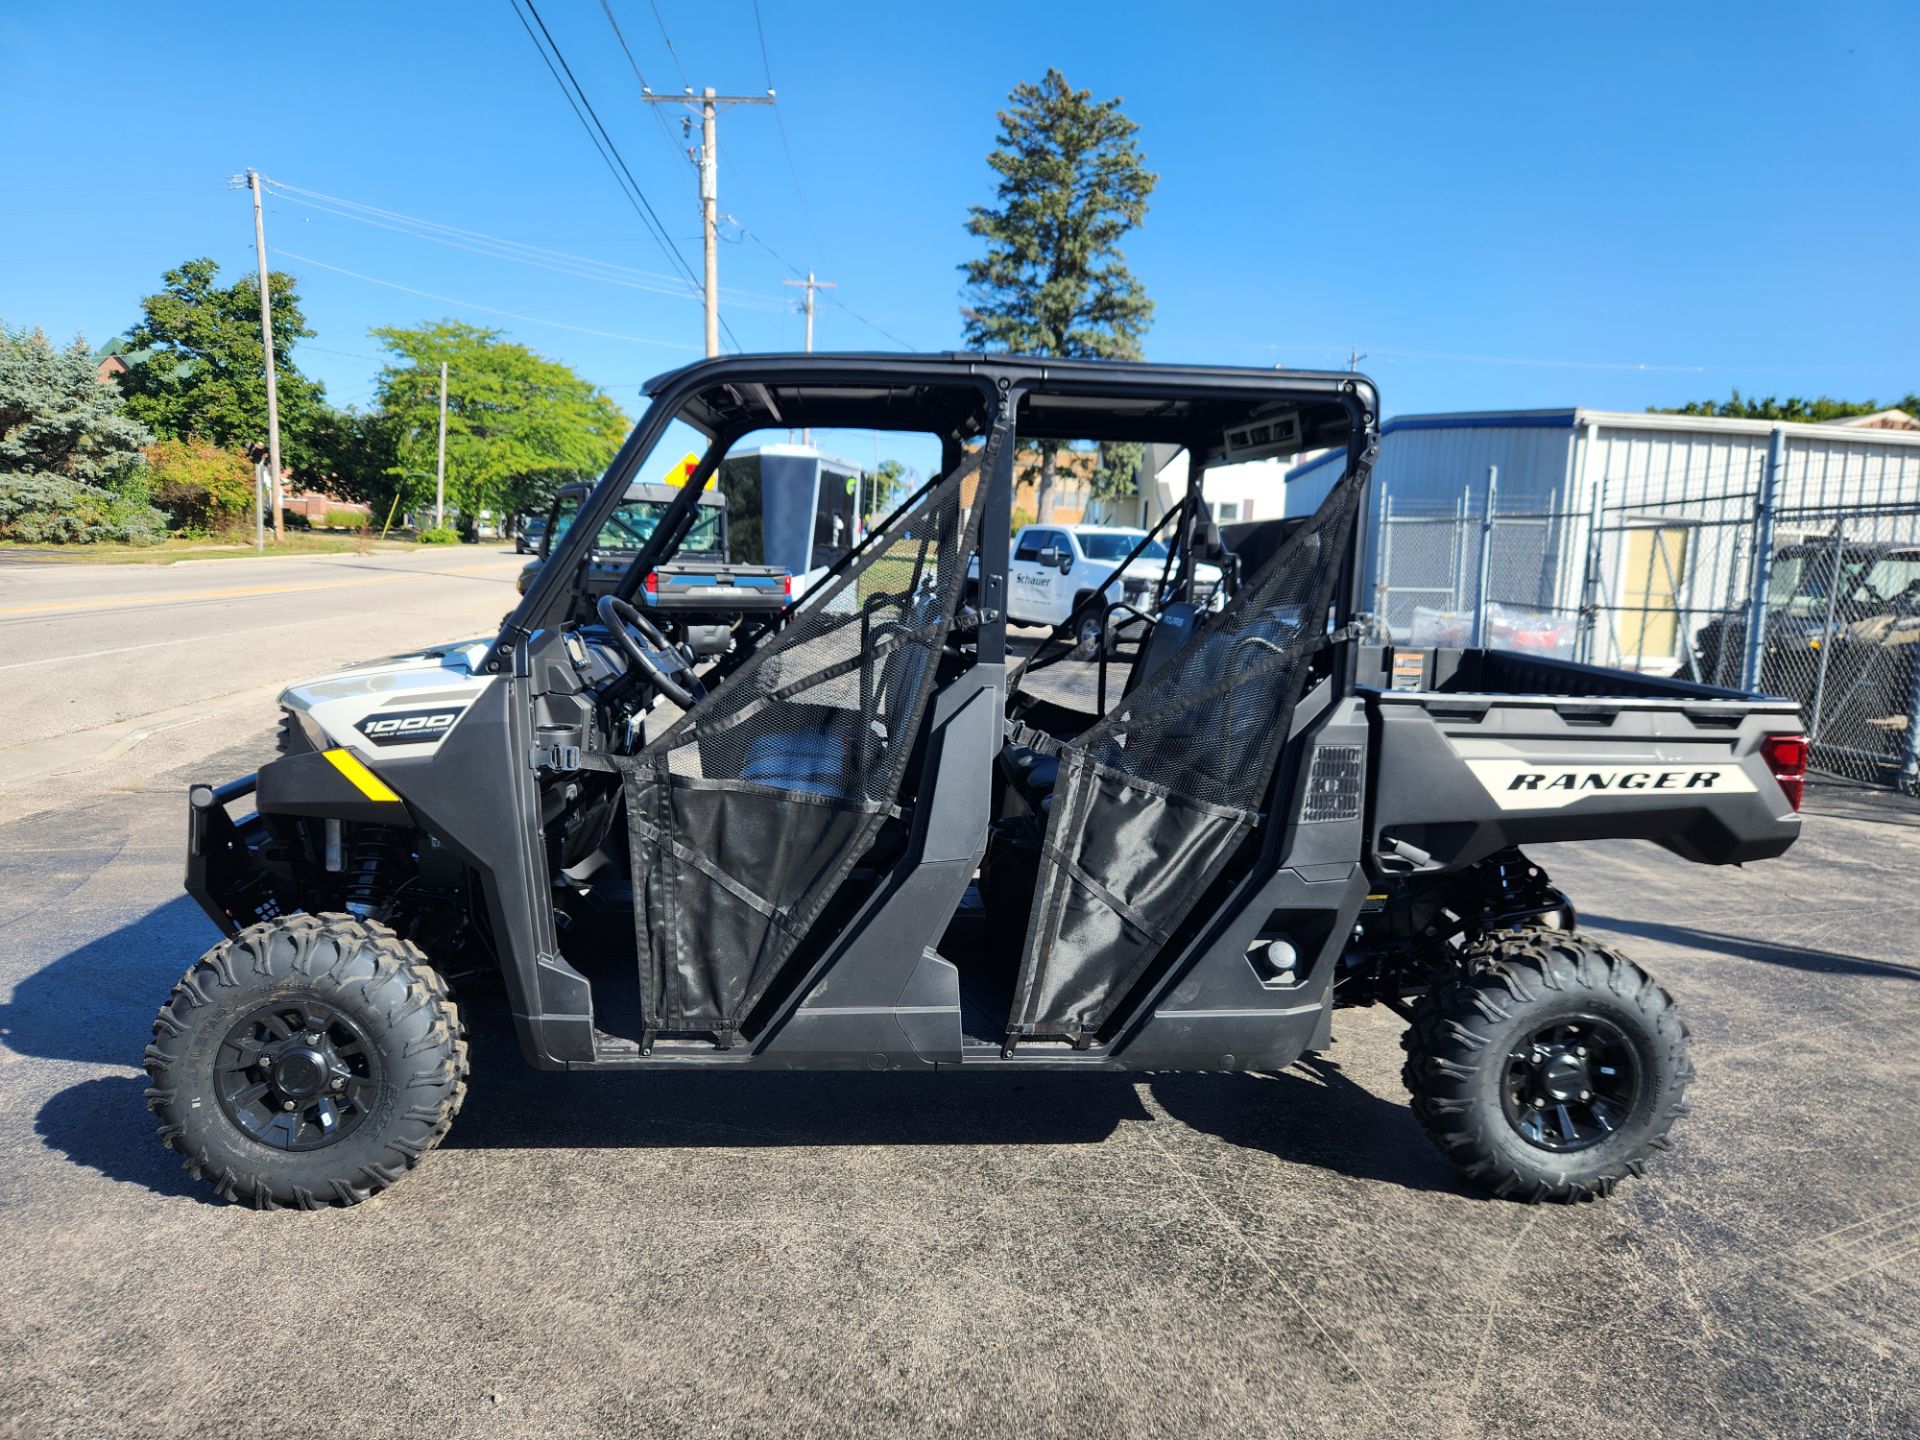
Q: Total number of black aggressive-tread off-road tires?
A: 2